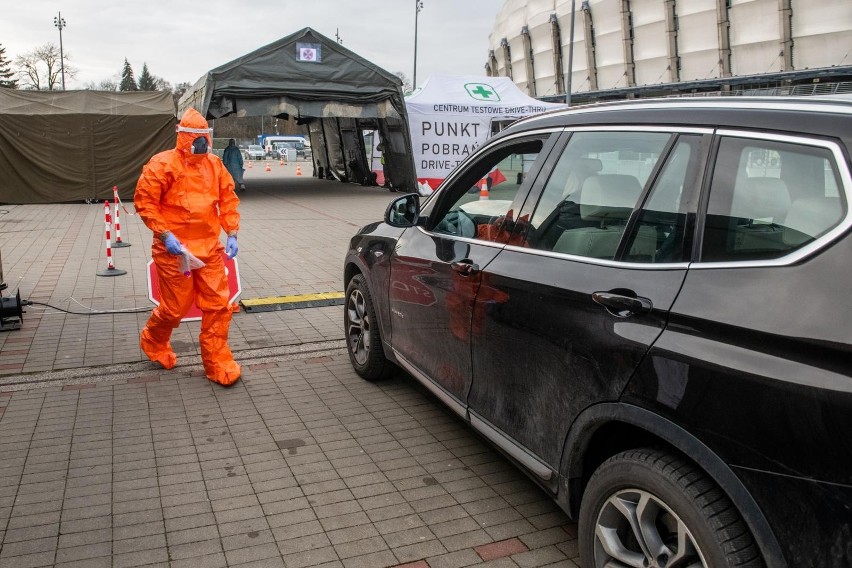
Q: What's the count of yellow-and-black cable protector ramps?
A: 1